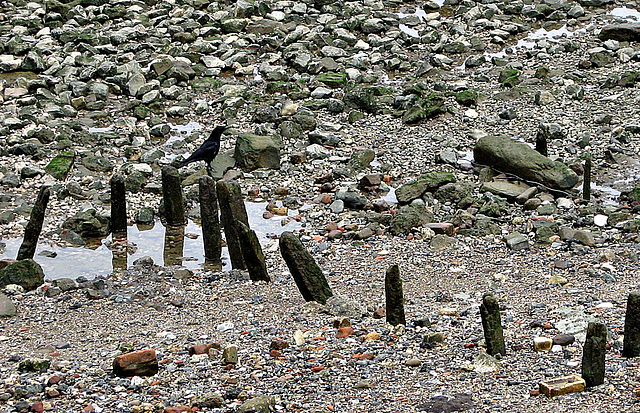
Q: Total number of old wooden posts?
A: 13